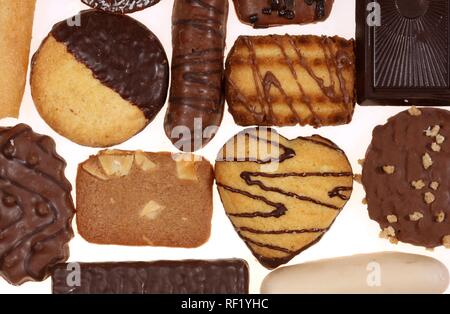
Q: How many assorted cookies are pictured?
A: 13